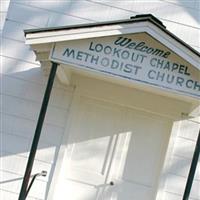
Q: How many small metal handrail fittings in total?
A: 1